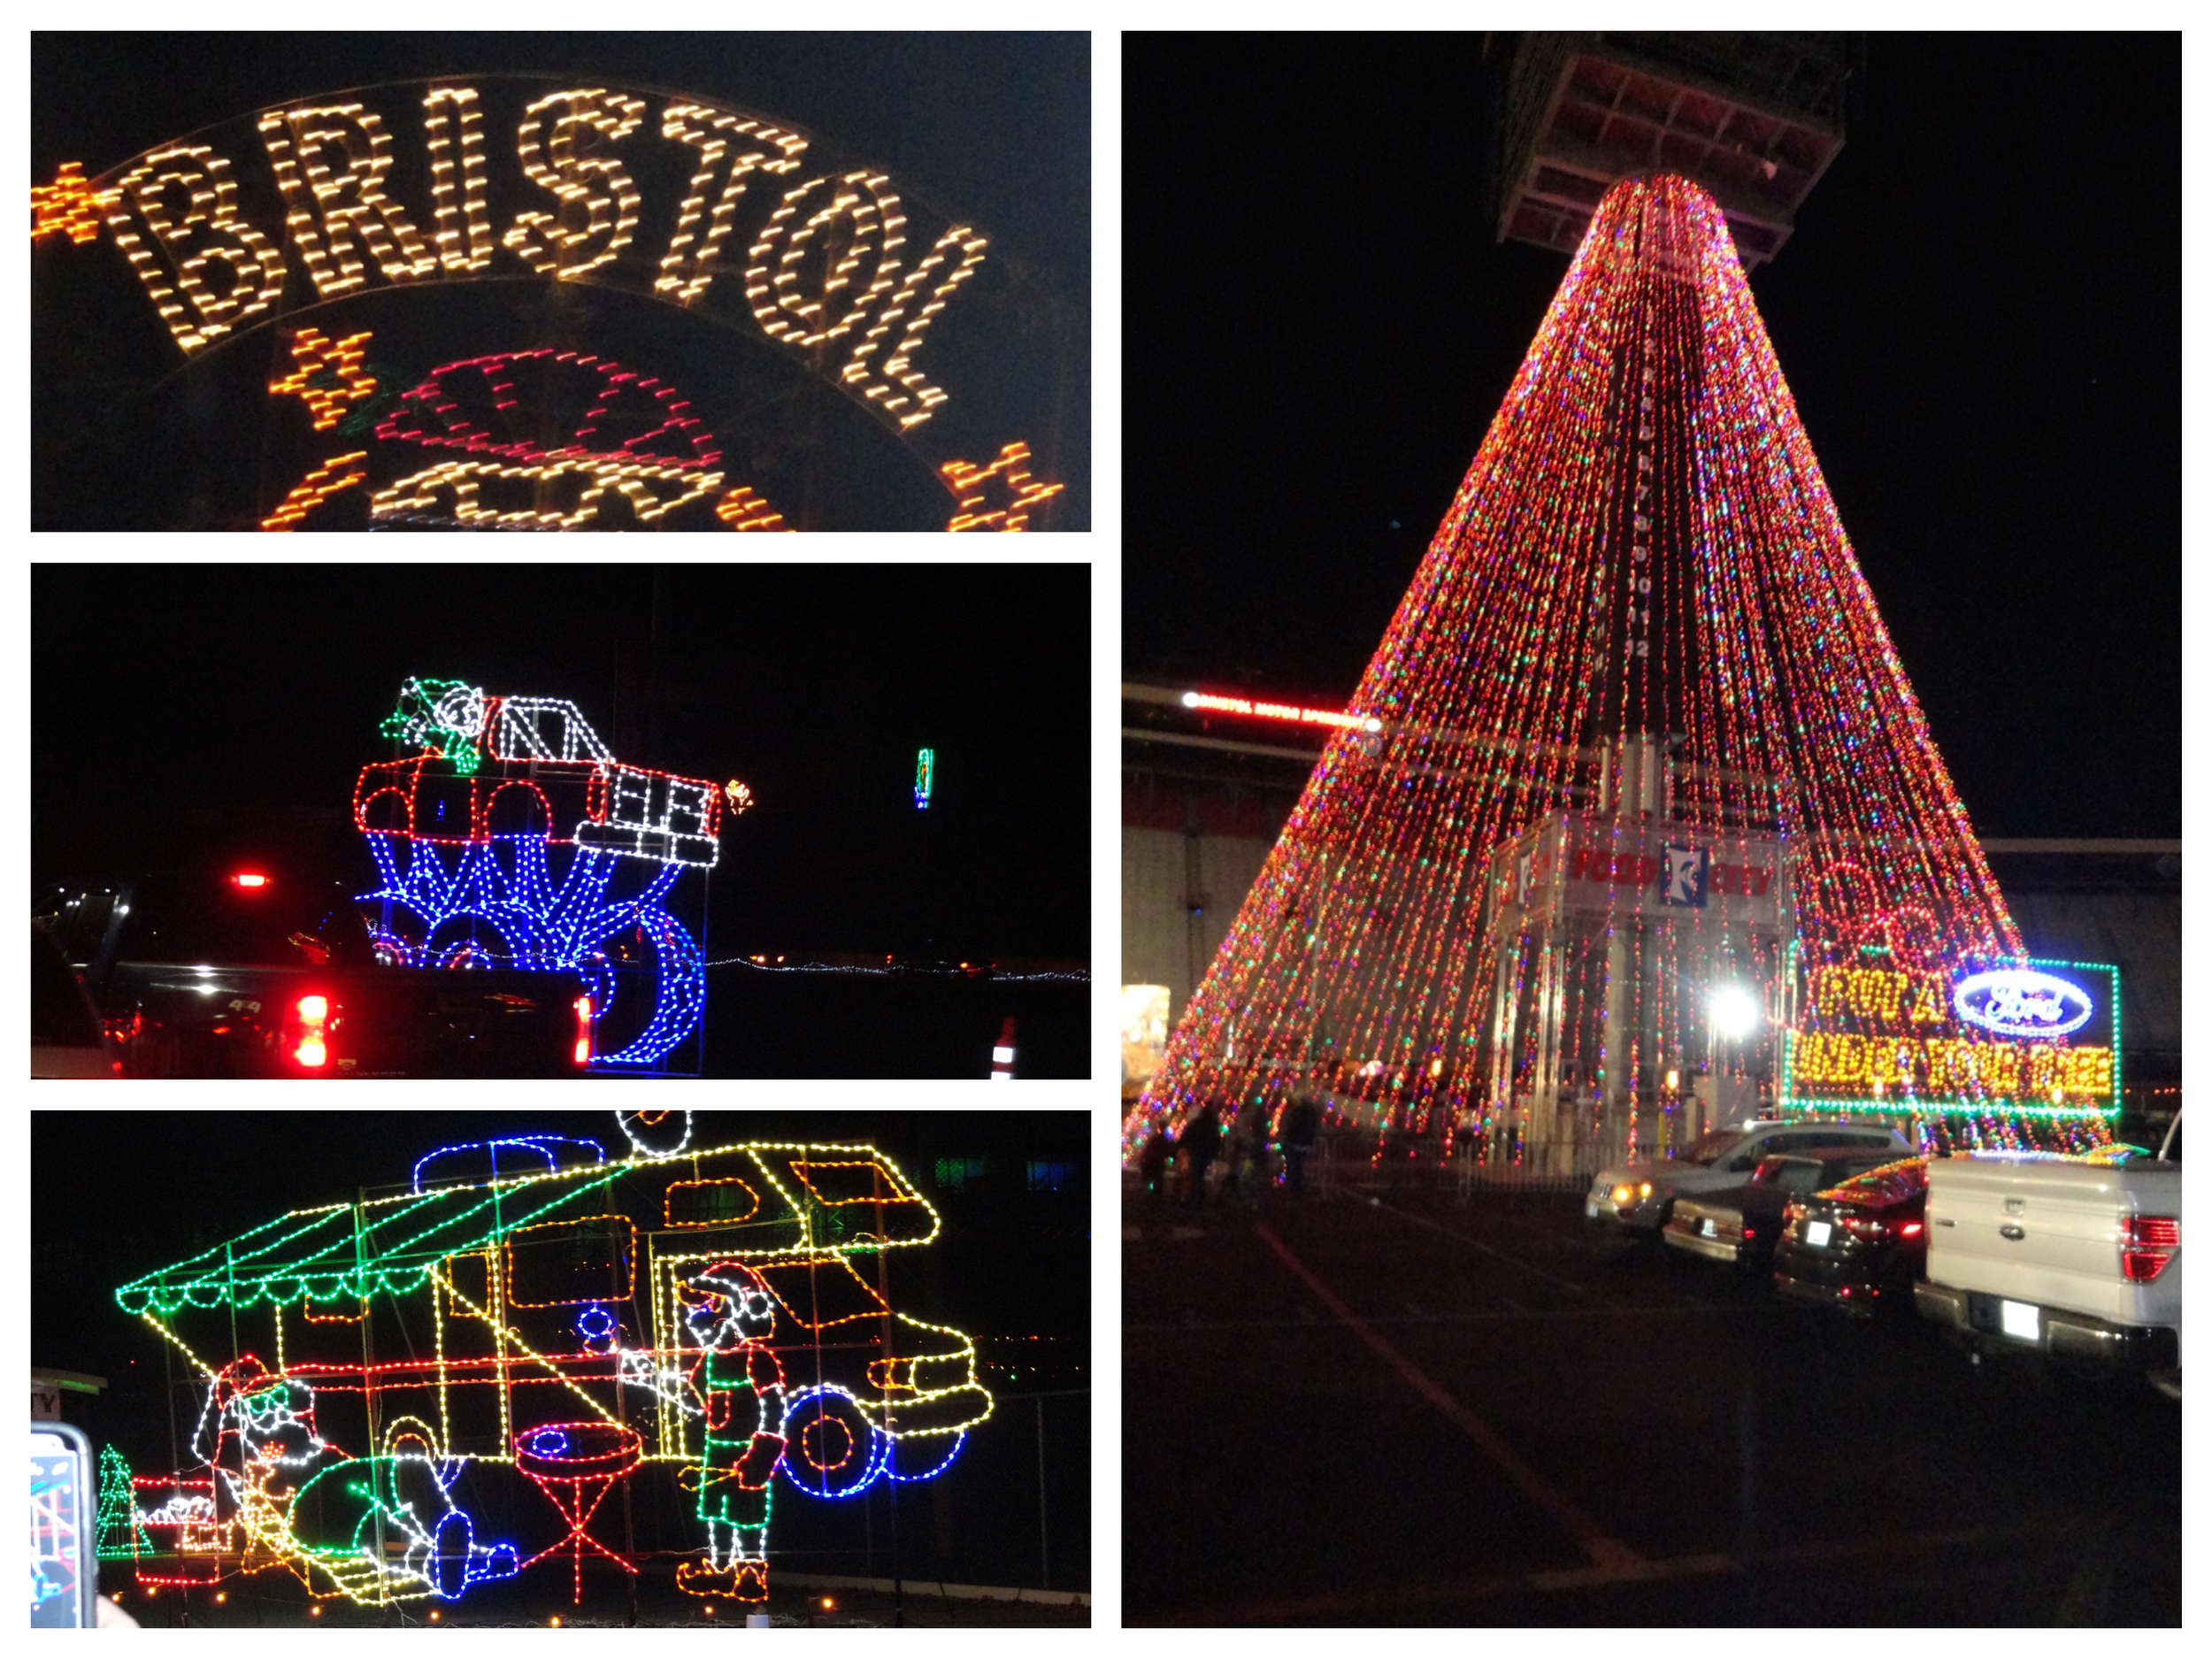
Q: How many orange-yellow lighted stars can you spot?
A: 3